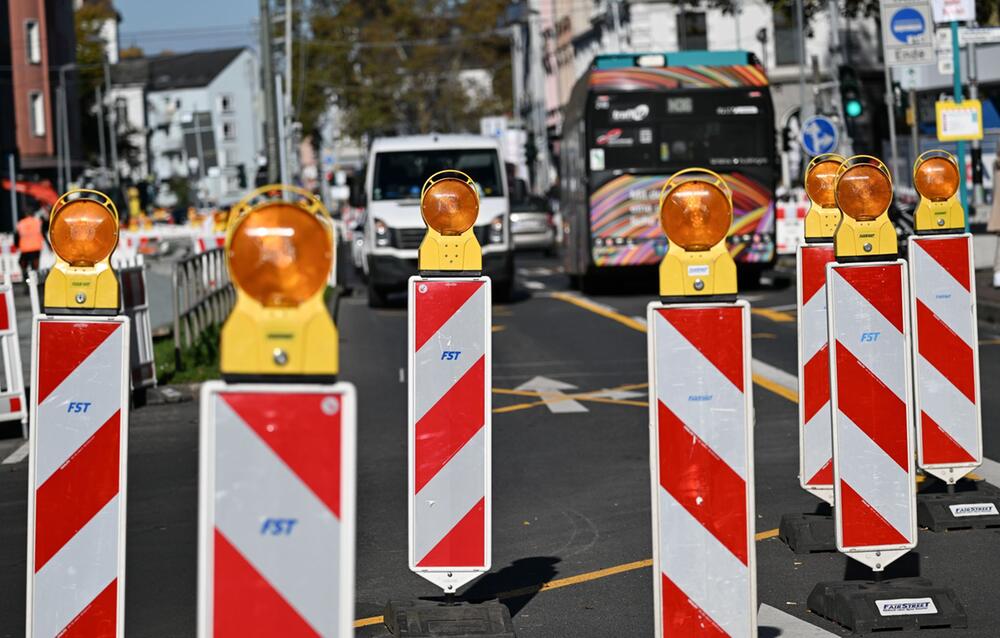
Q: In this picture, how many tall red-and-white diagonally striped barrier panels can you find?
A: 7